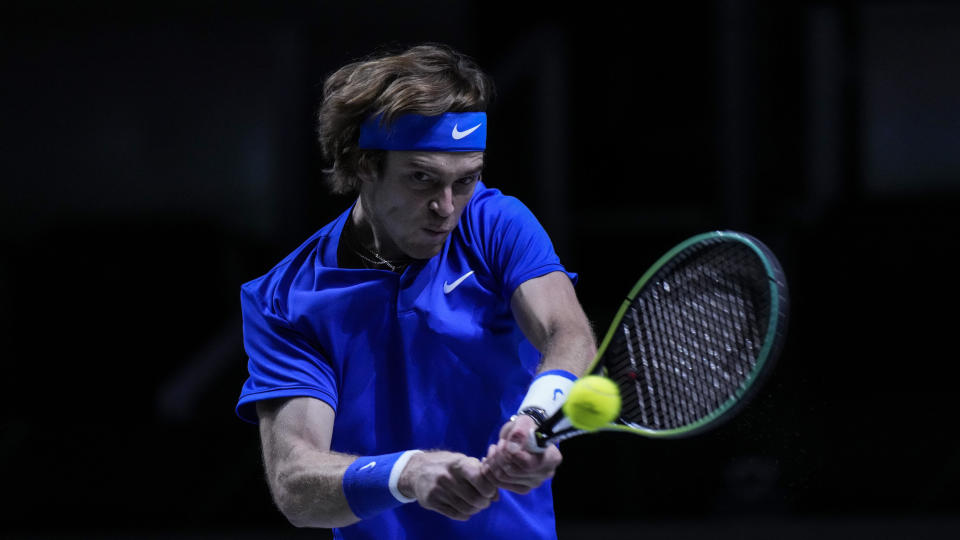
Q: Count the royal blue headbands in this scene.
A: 1